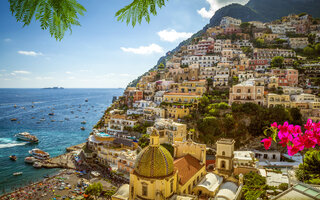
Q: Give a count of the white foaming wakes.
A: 1